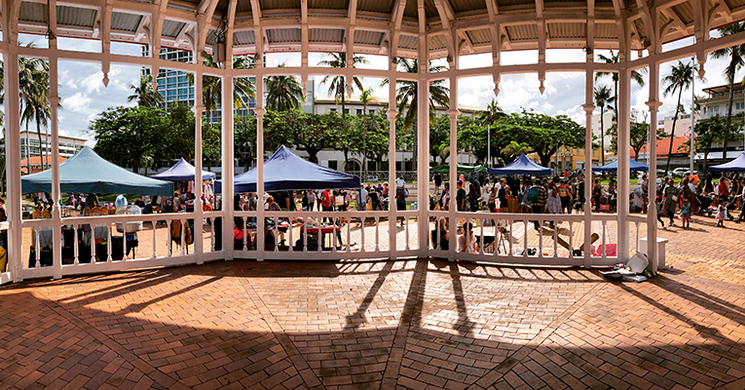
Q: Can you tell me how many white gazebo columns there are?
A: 11